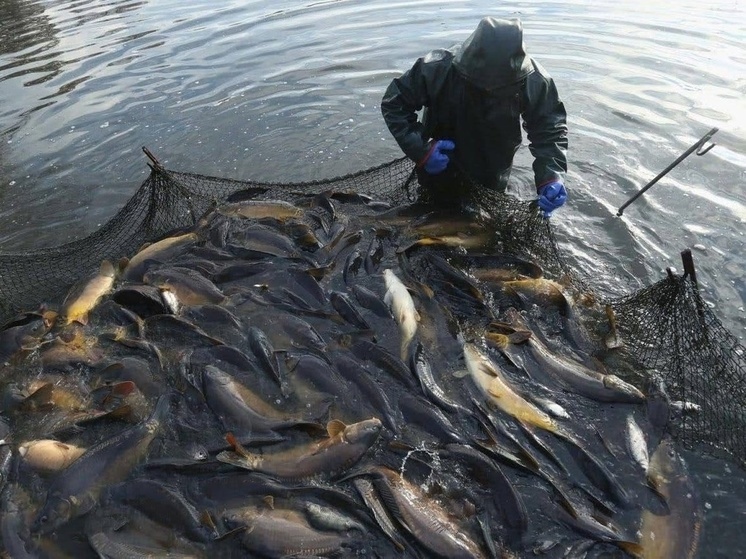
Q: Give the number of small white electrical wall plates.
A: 0